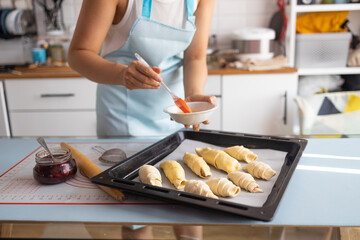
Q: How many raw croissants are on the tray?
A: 9